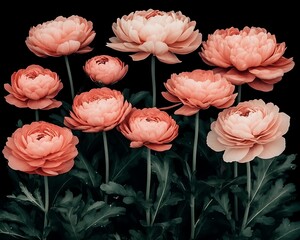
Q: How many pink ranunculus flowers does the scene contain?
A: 10